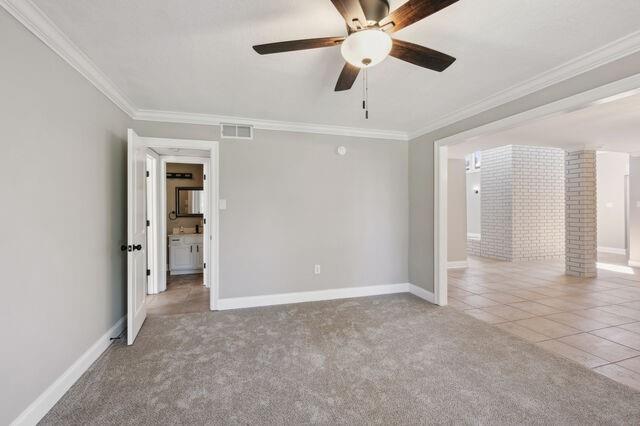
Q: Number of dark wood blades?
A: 5